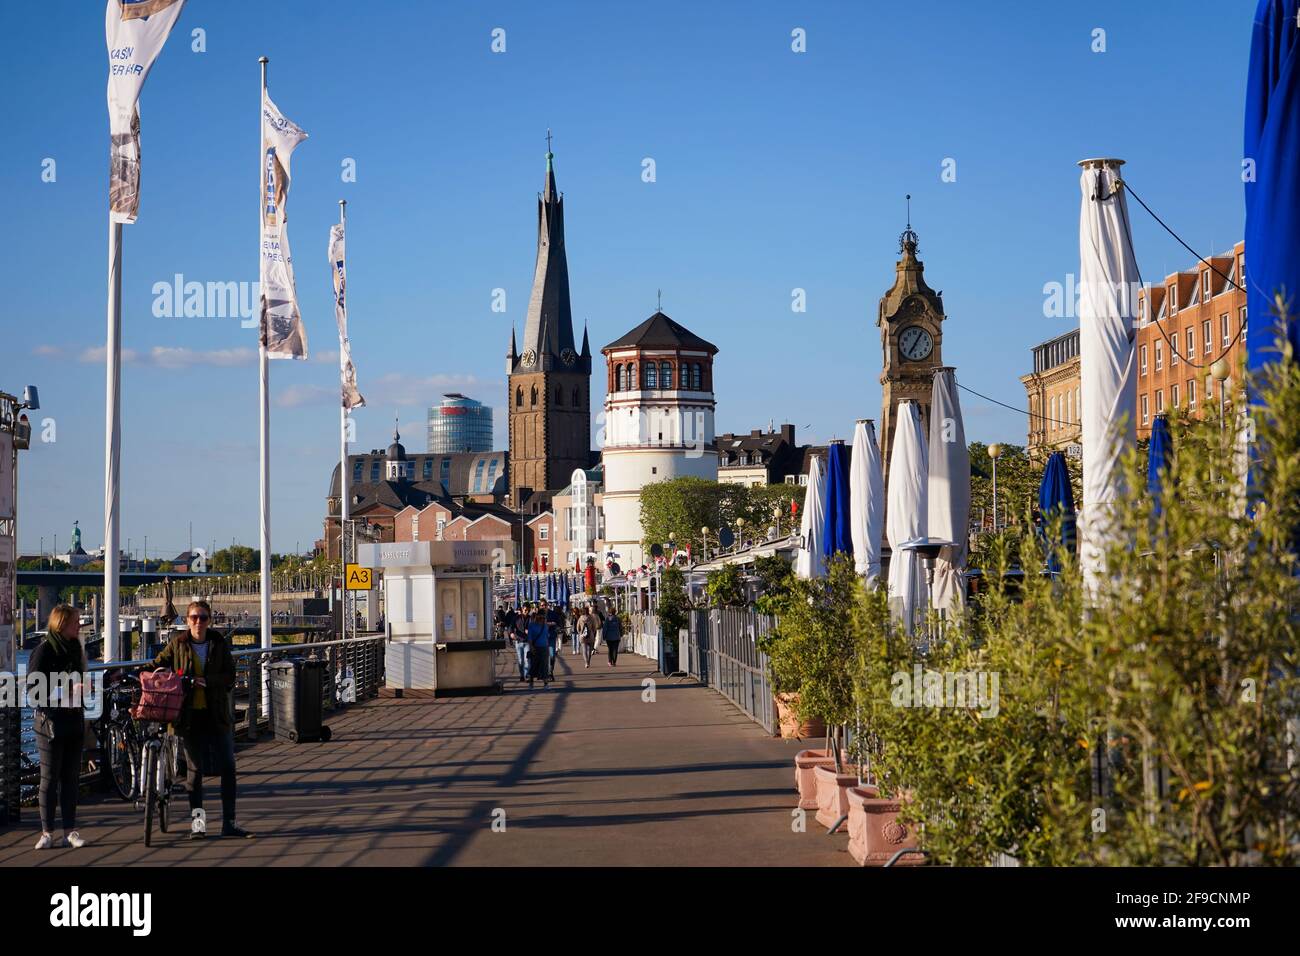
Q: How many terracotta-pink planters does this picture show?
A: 4